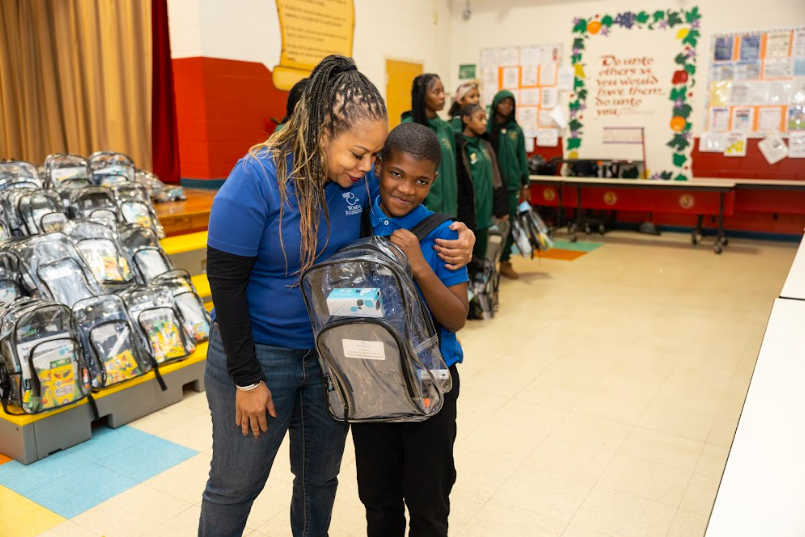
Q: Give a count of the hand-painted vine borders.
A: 1